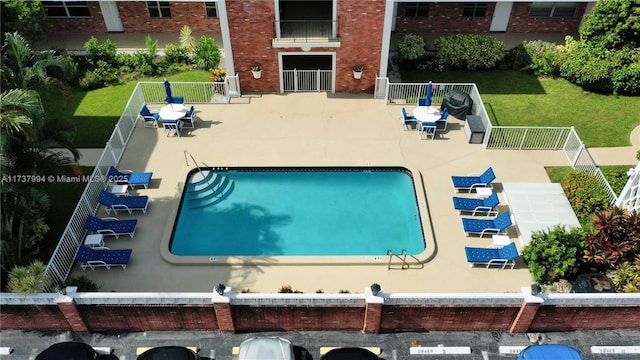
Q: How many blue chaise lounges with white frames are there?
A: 8